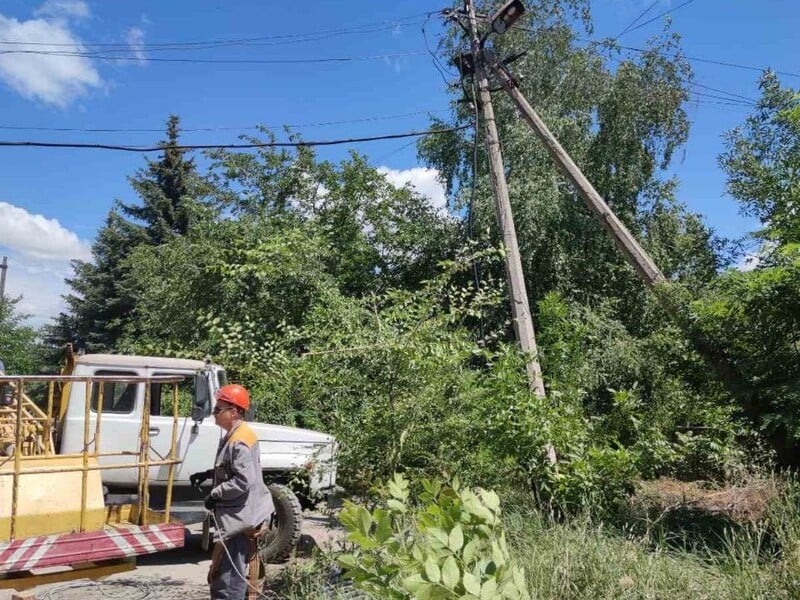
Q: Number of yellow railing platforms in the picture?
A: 1